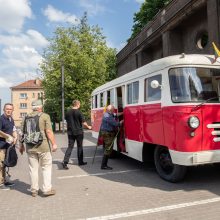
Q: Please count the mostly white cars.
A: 0